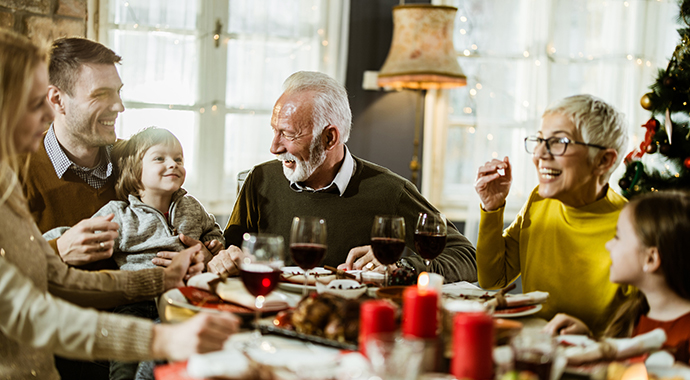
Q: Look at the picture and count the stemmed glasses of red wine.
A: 4